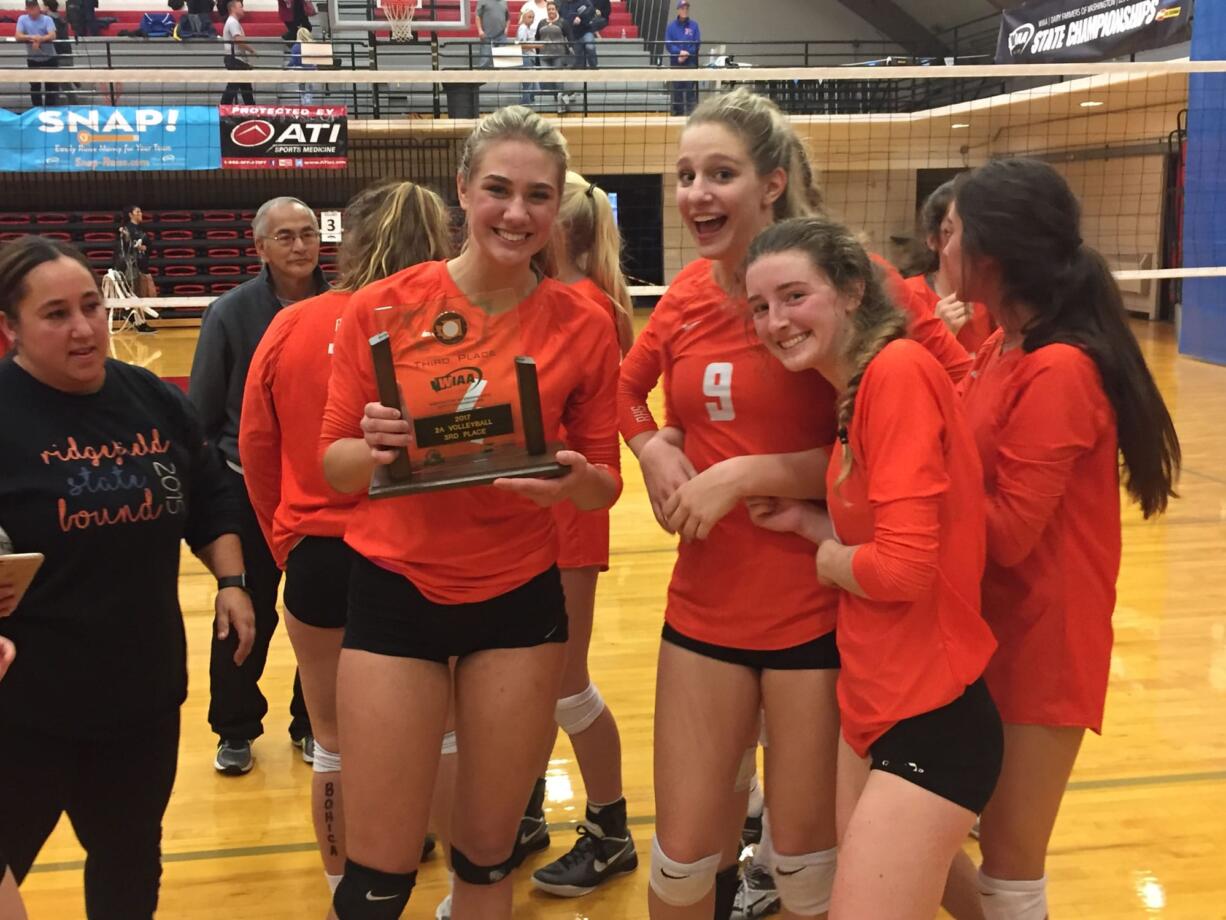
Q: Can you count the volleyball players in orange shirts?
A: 7